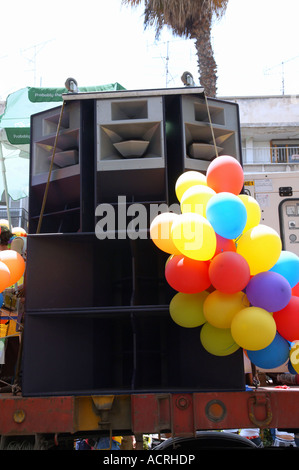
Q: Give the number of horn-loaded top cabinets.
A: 3